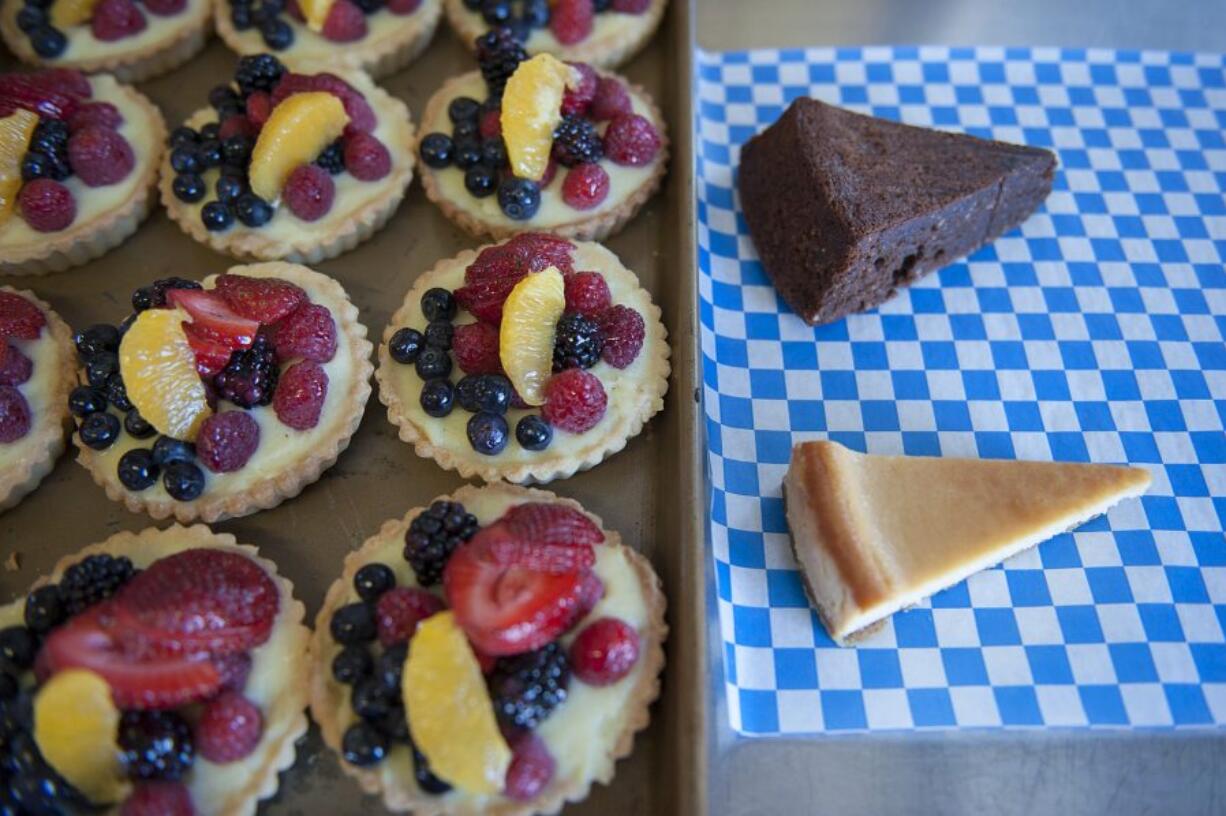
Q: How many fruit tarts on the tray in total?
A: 11